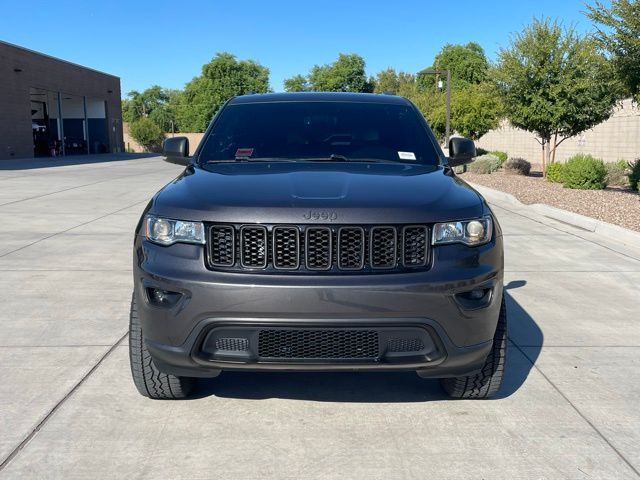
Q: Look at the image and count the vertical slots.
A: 7